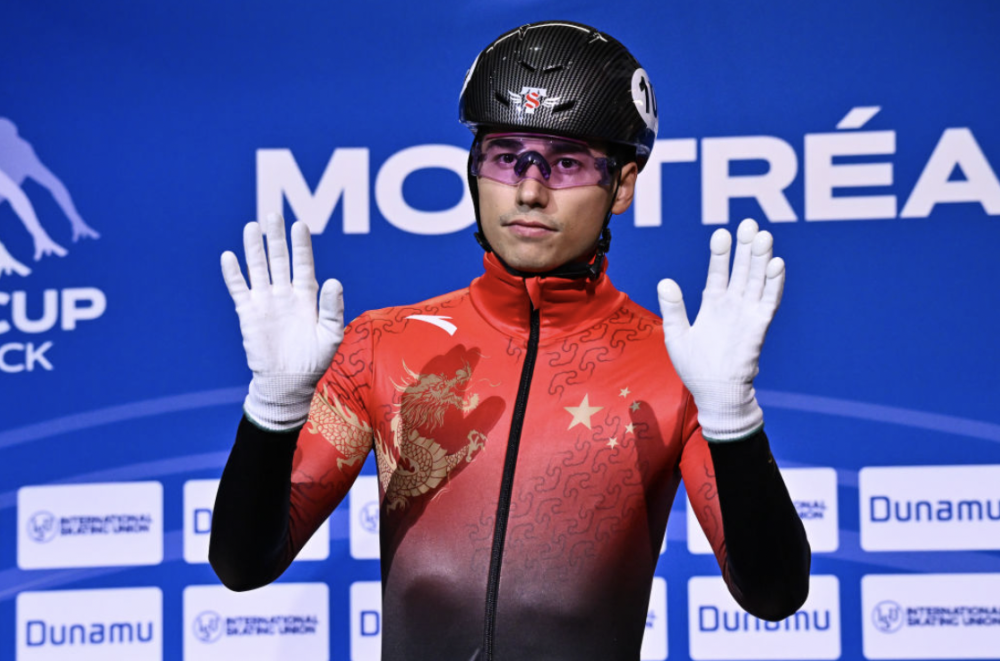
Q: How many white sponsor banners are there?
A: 12